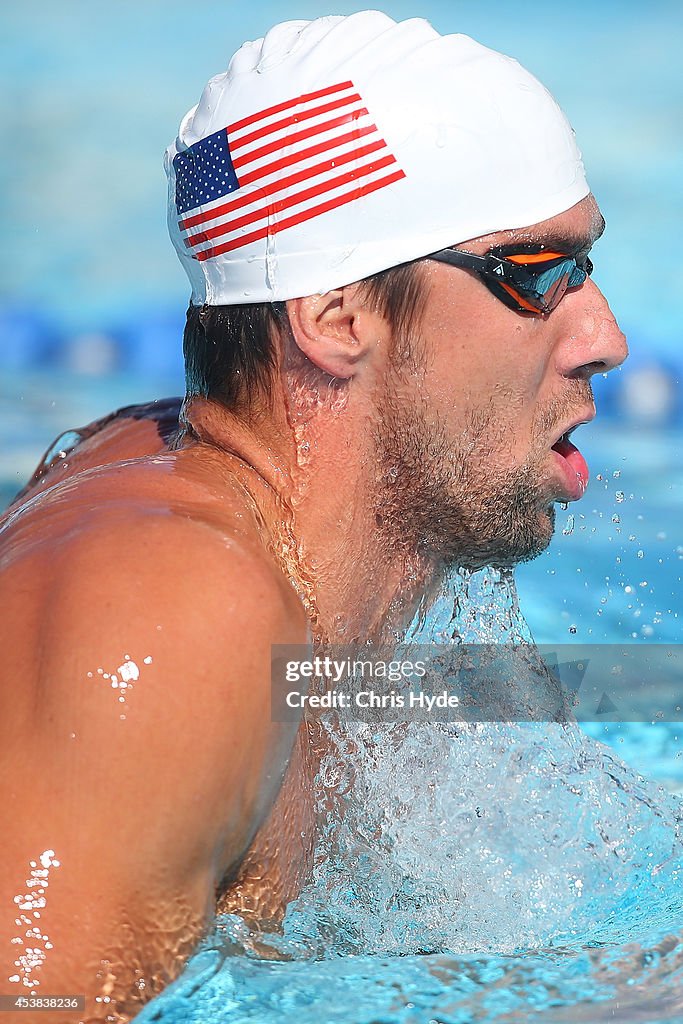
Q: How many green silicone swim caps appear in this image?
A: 0